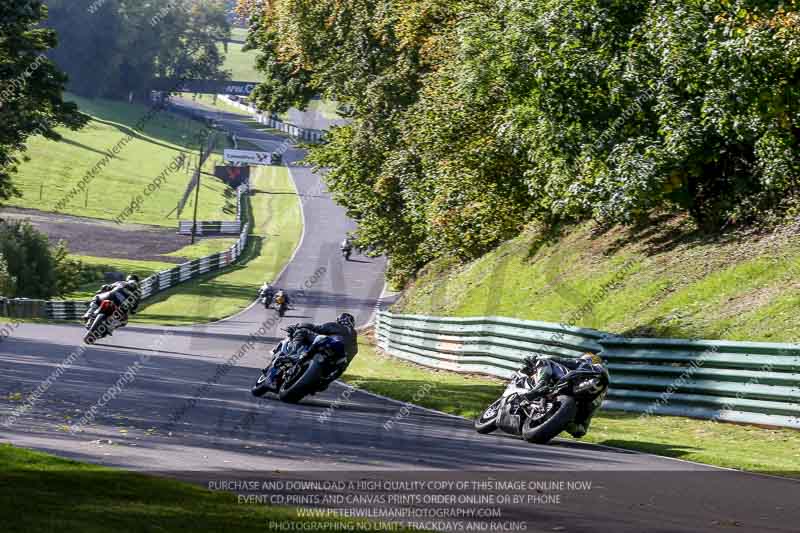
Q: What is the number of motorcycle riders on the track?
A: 6